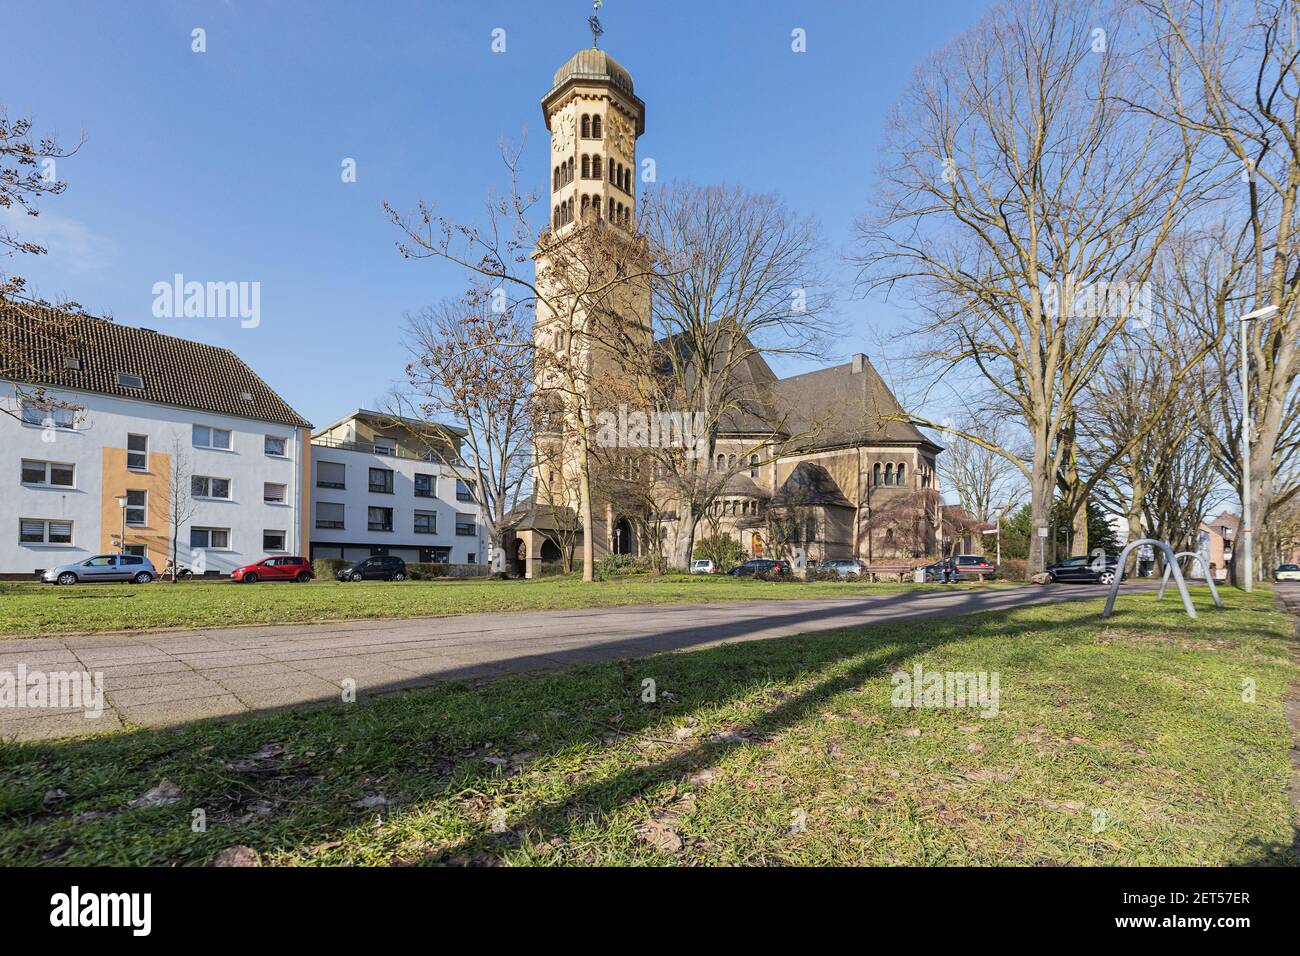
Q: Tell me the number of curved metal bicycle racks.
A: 2